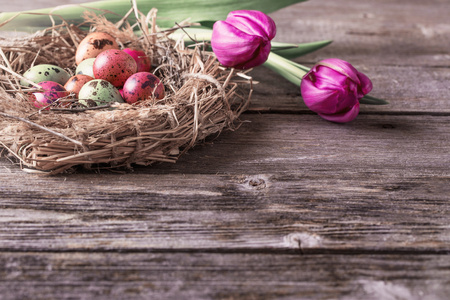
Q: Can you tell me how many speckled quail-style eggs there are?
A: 9